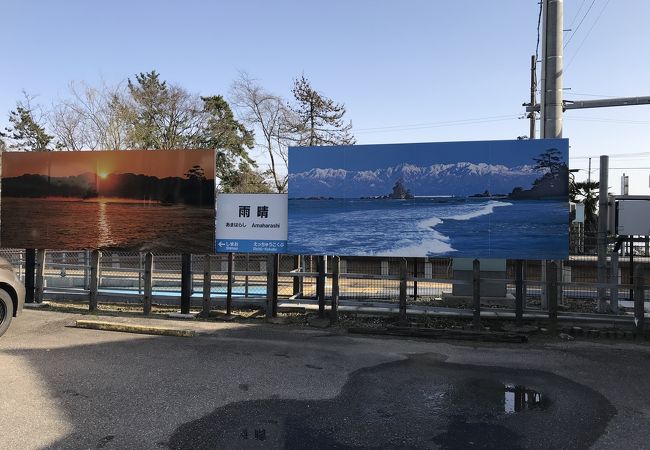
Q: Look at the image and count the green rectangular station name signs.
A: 0